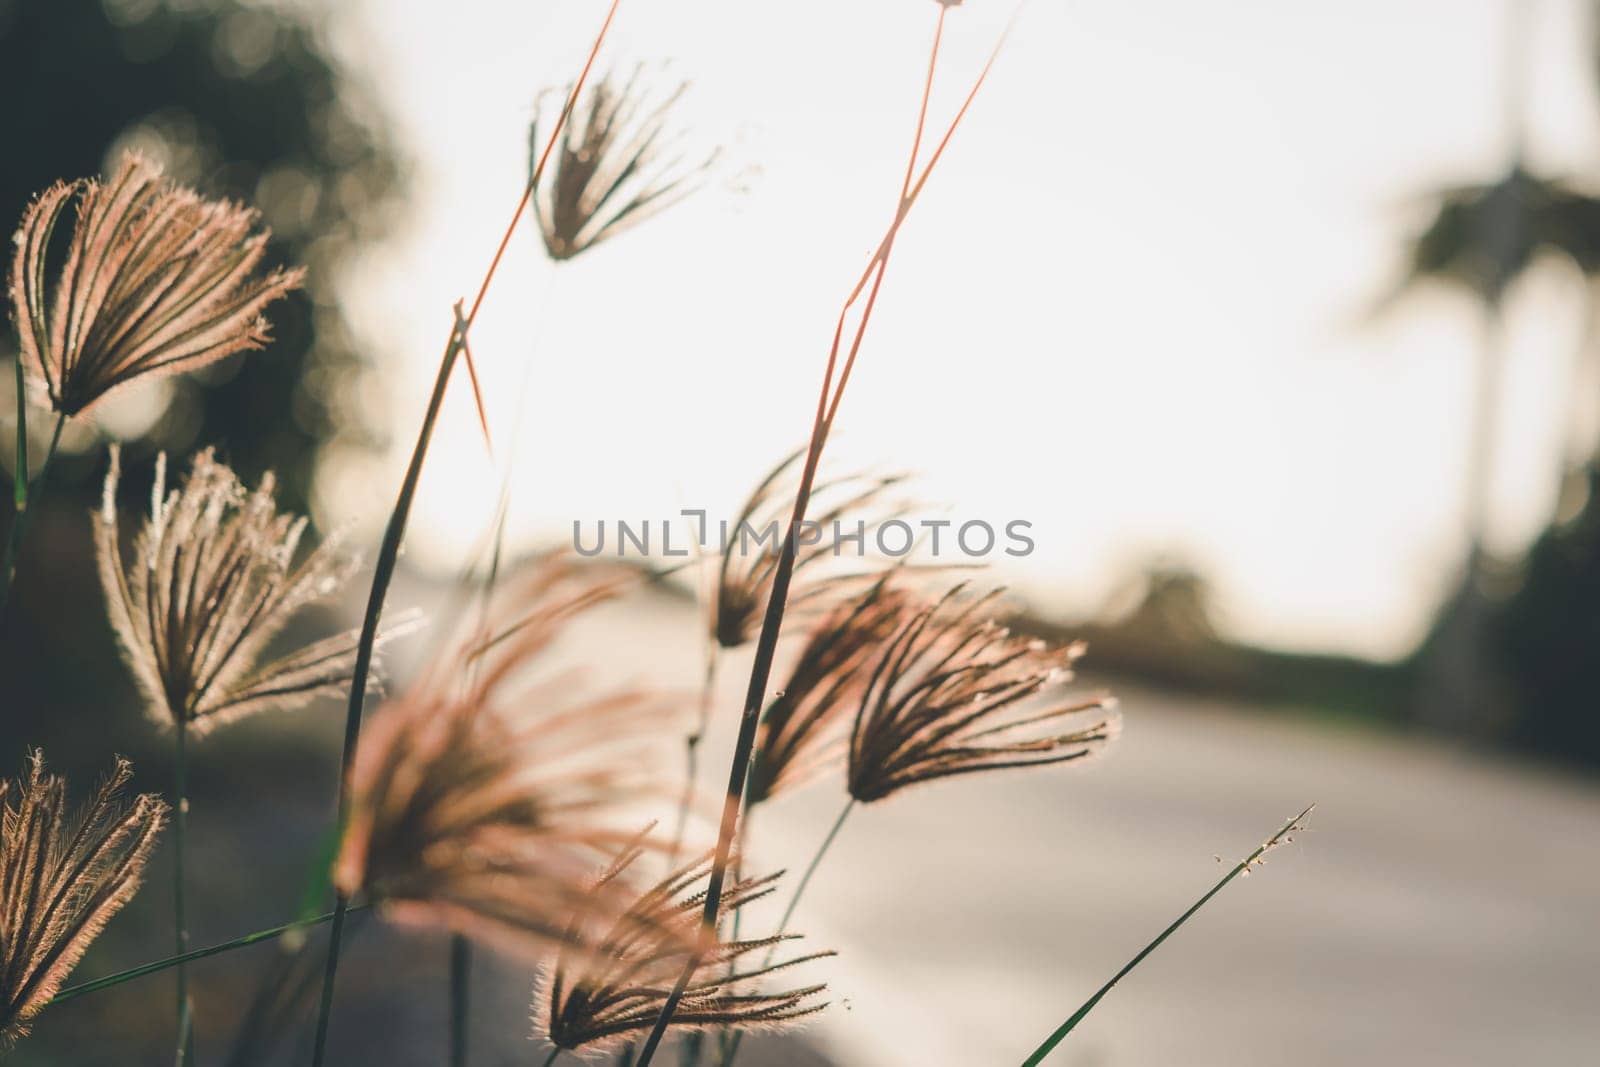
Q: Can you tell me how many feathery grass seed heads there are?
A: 9